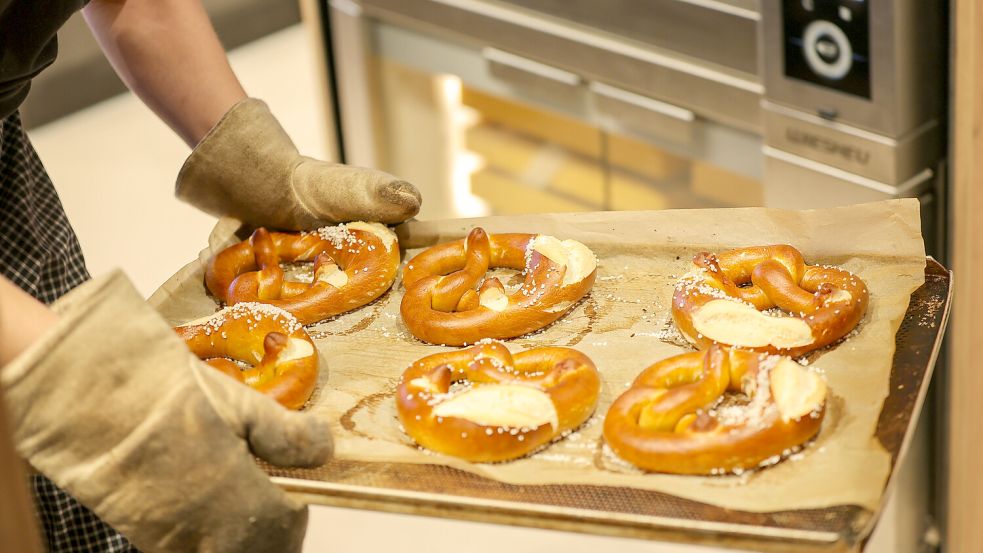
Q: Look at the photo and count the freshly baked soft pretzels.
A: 6